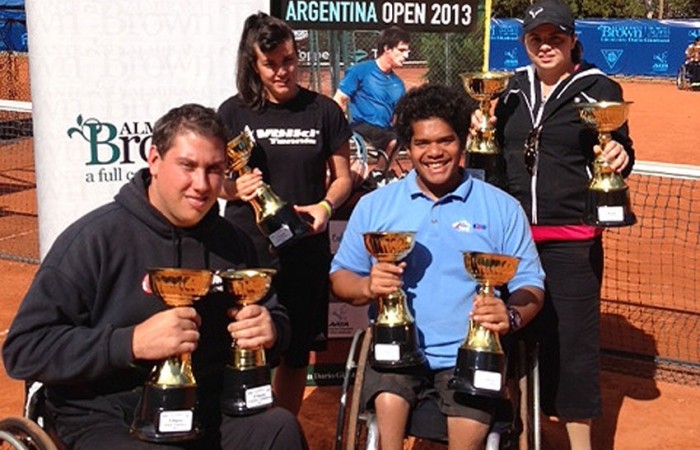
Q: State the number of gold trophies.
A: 7